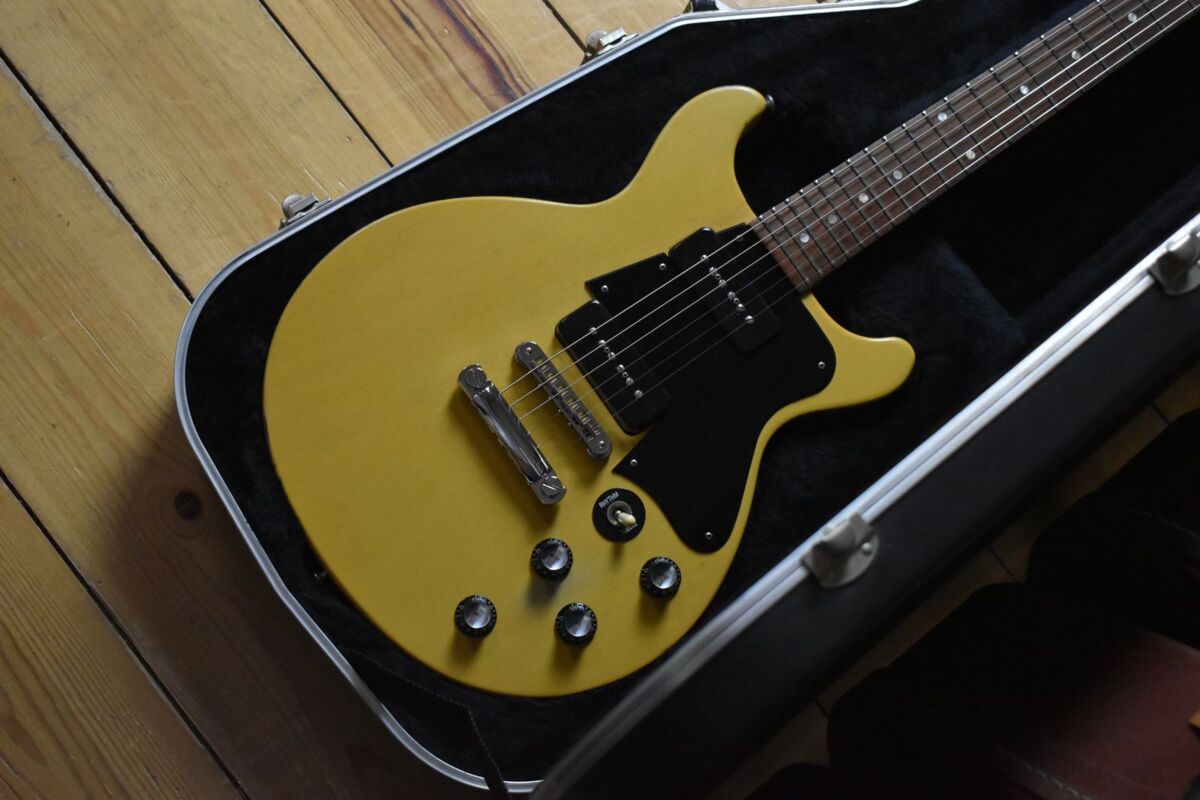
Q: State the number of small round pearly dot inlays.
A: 9